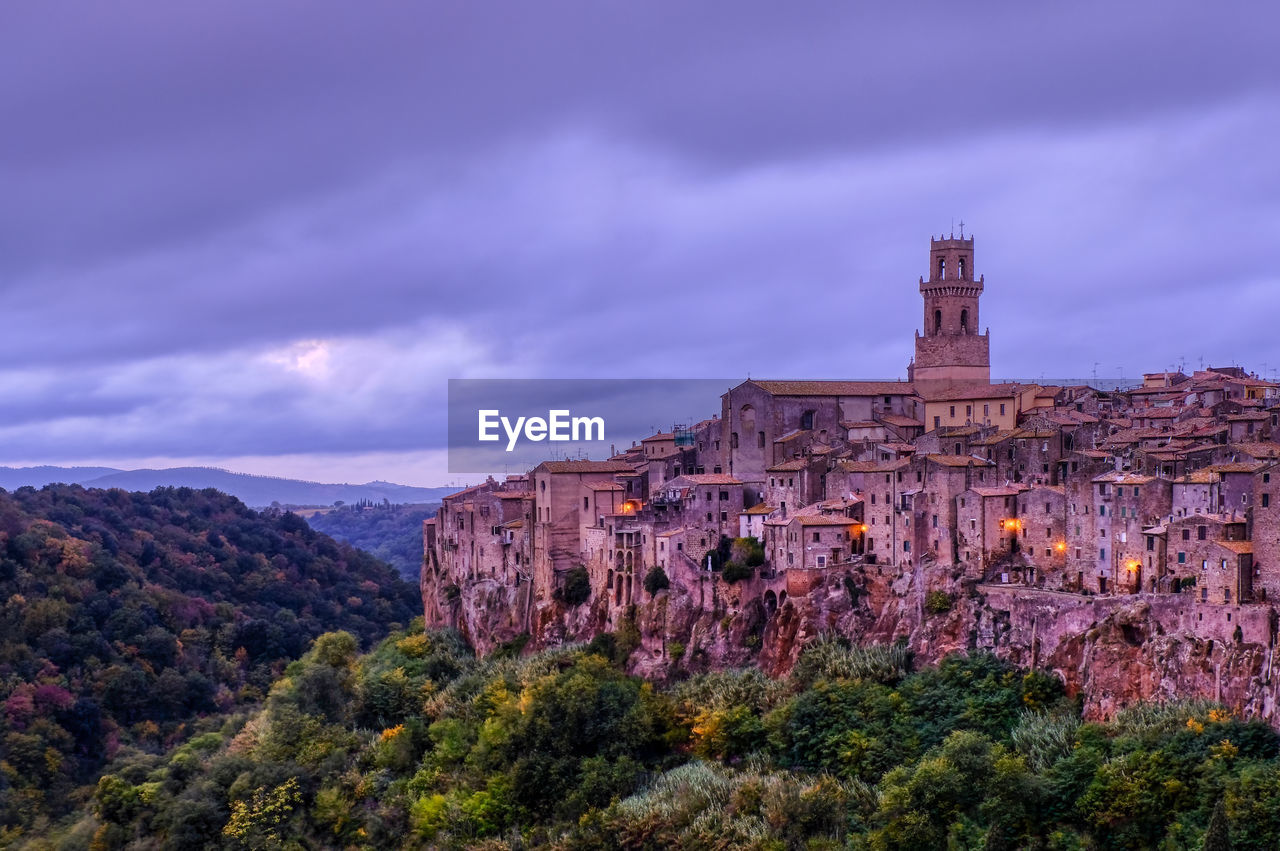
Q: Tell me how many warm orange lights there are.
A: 5